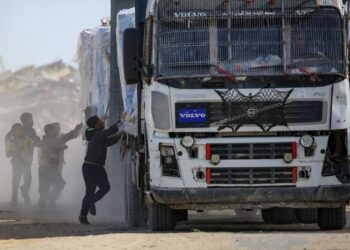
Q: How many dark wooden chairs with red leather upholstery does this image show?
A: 0